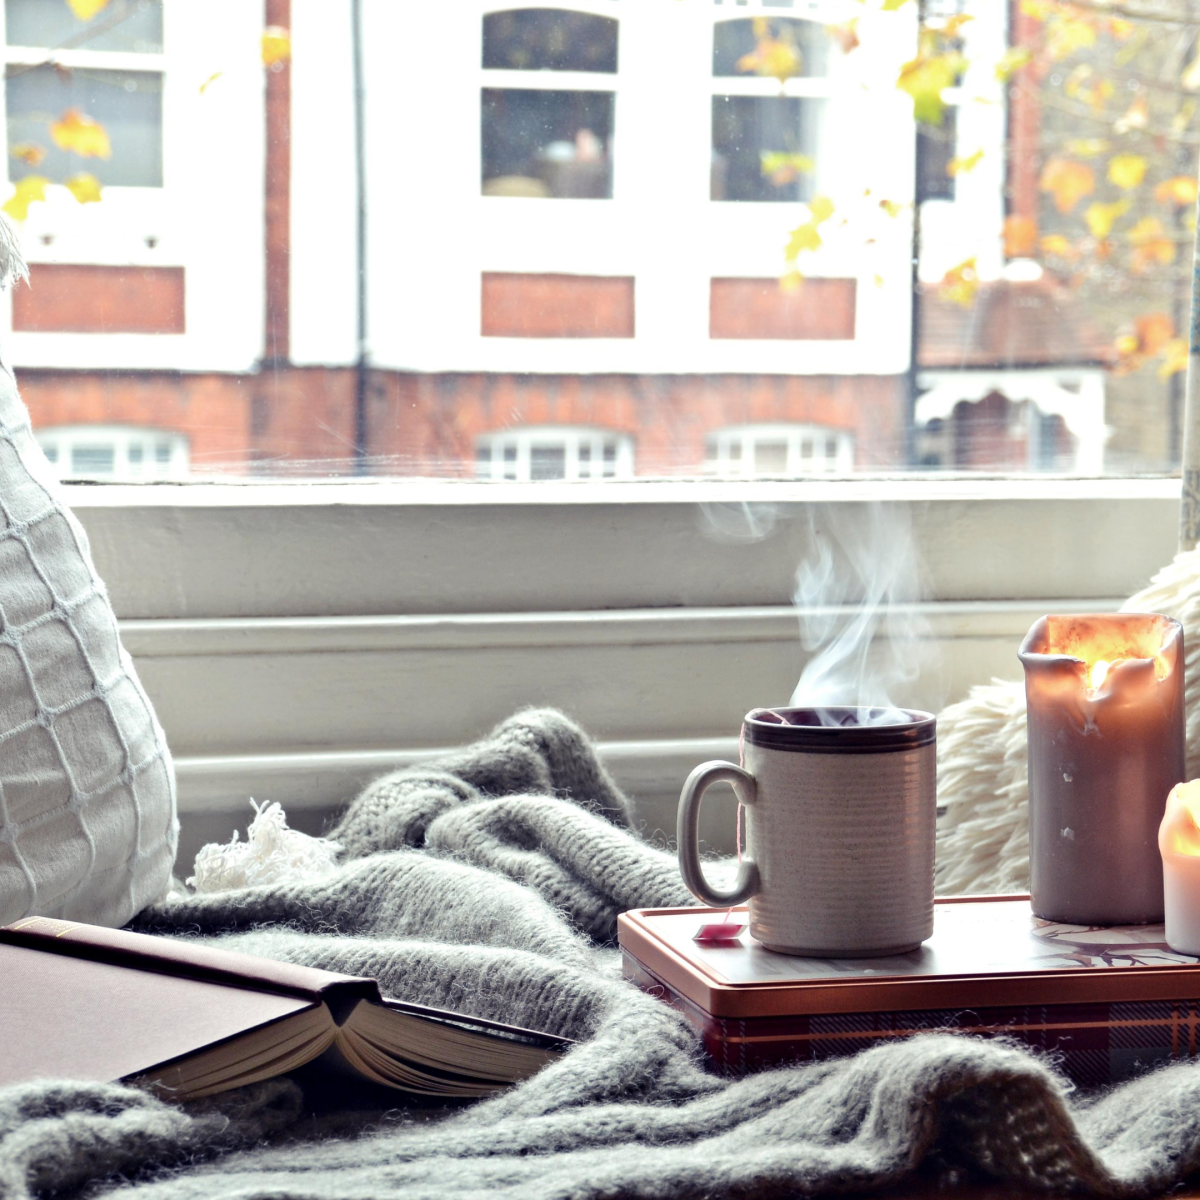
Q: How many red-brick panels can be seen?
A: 3